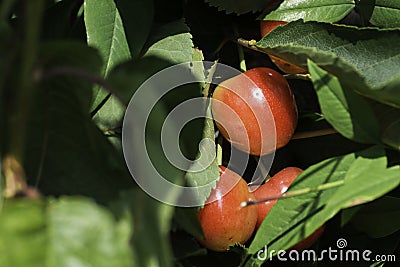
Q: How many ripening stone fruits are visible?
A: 4